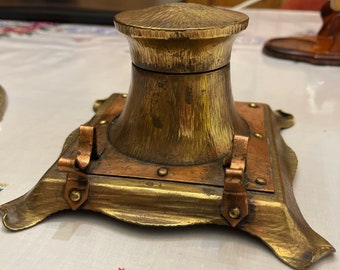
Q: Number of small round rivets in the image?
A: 8